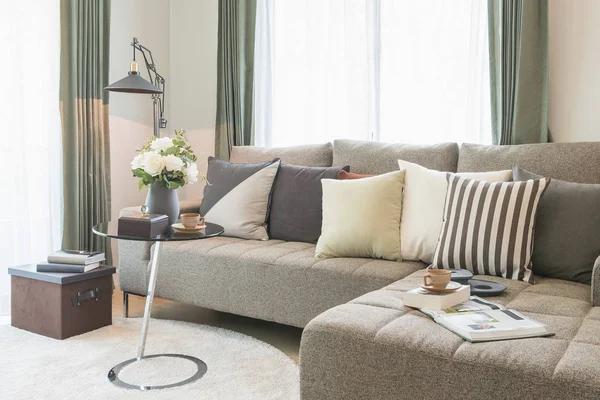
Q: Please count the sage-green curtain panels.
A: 3